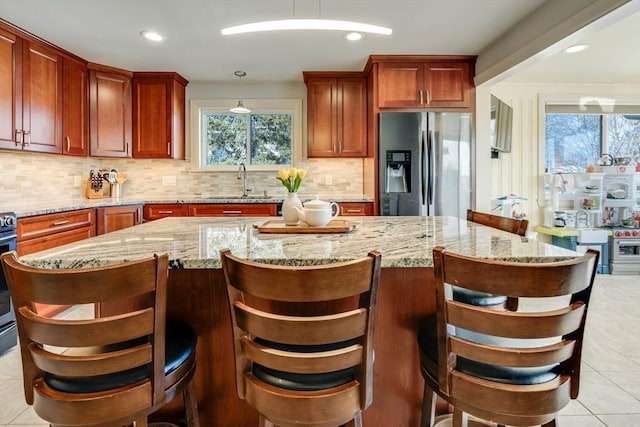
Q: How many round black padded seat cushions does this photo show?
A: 4